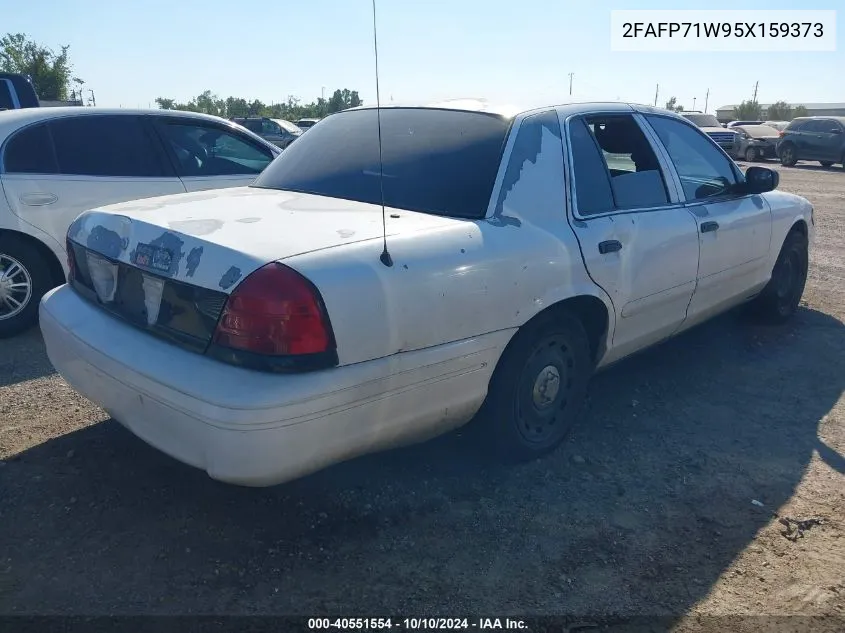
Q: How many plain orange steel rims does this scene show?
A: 0